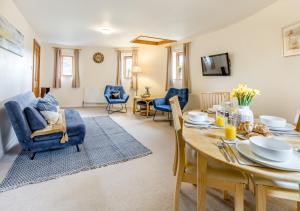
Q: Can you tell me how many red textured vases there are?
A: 0